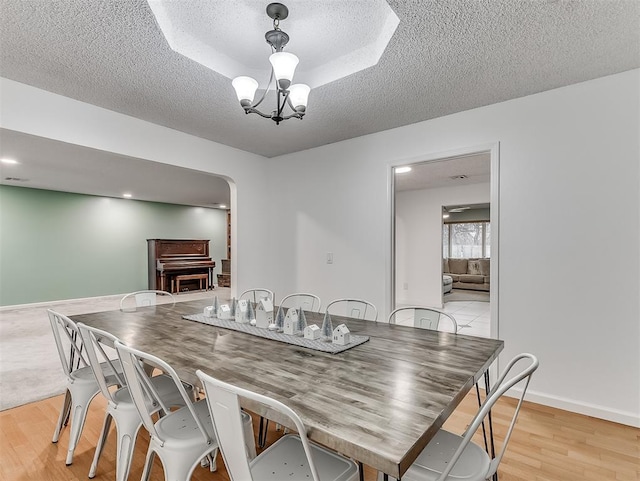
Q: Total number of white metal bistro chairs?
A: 10